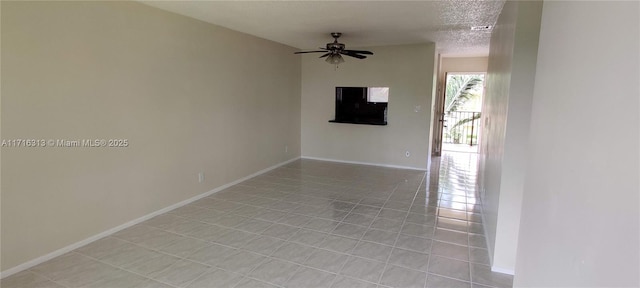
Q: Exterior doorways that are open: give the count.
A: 1